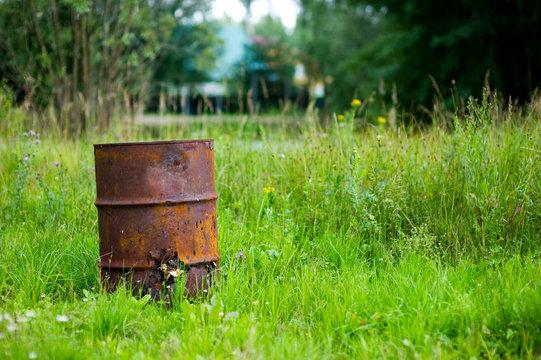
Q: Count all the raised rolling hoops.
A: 2